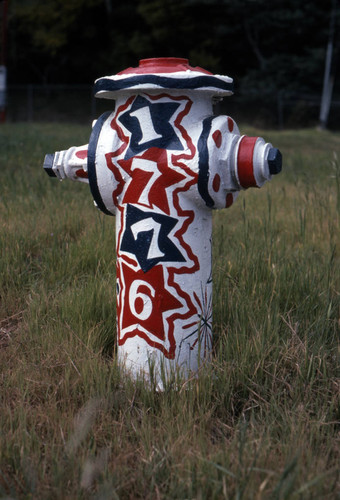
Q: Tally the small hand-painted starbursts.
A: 1